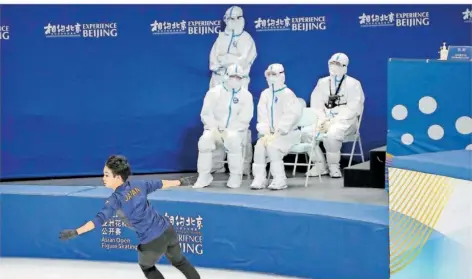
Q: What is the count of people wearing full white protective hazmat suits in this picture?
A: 4